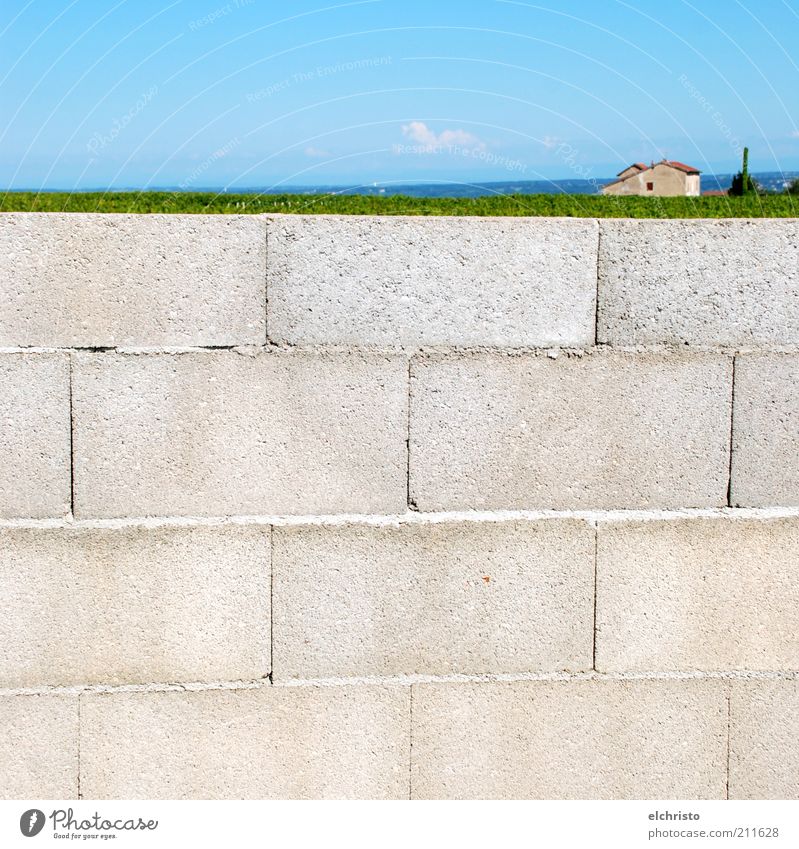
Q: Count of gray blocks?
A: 14